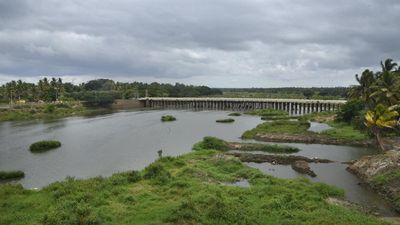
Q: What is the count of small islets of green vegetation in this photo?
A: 5